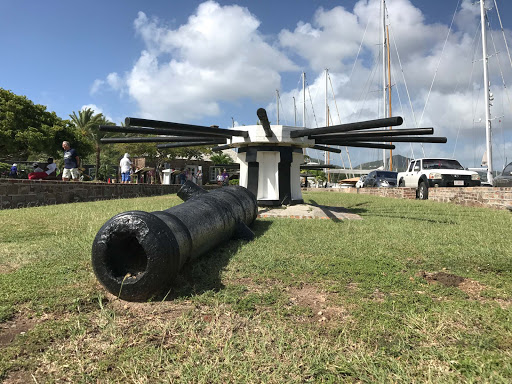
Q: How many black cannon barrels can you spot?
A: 1